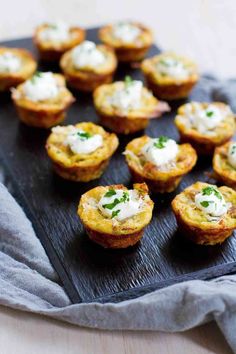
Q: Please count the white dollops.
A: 13